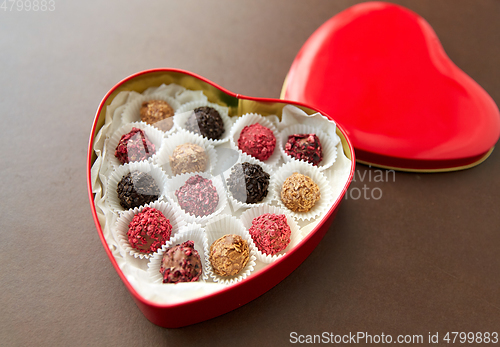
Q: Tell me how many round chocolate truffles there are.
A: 14